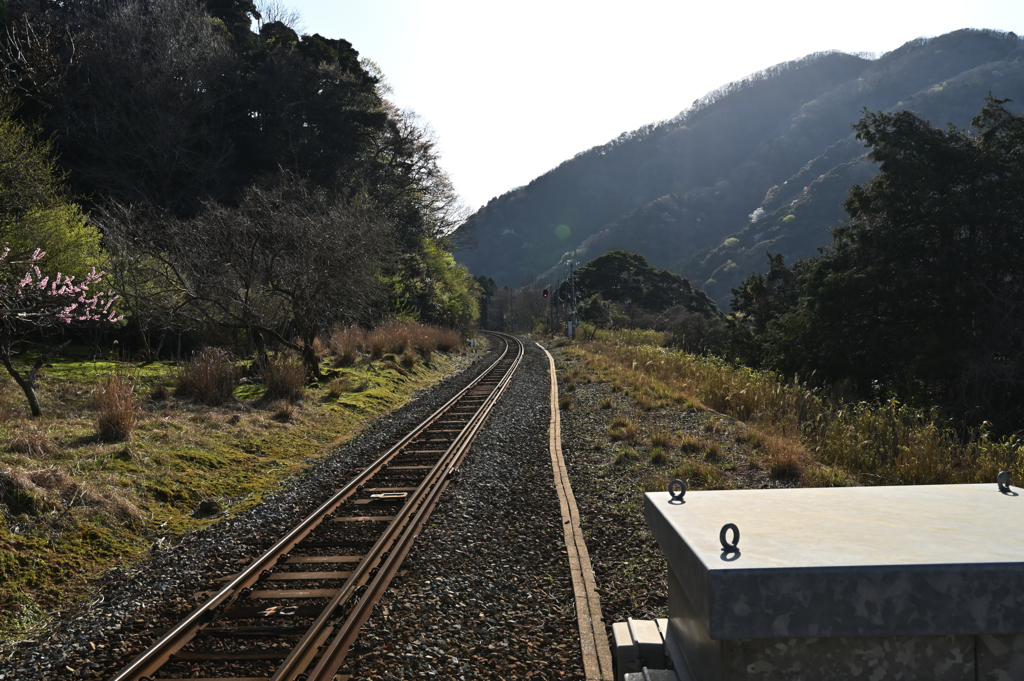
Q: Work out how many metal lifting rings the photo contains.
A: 3